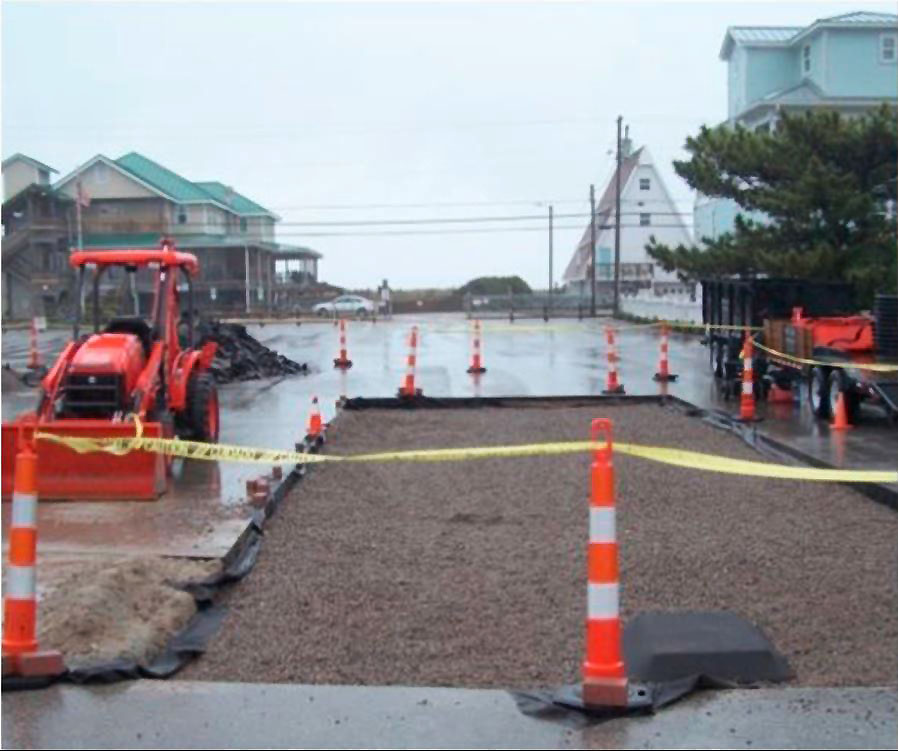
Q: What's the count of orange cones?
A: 11